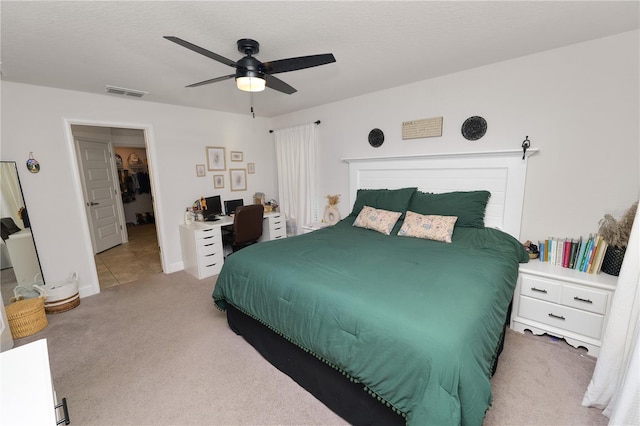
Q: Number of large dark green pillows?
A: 2